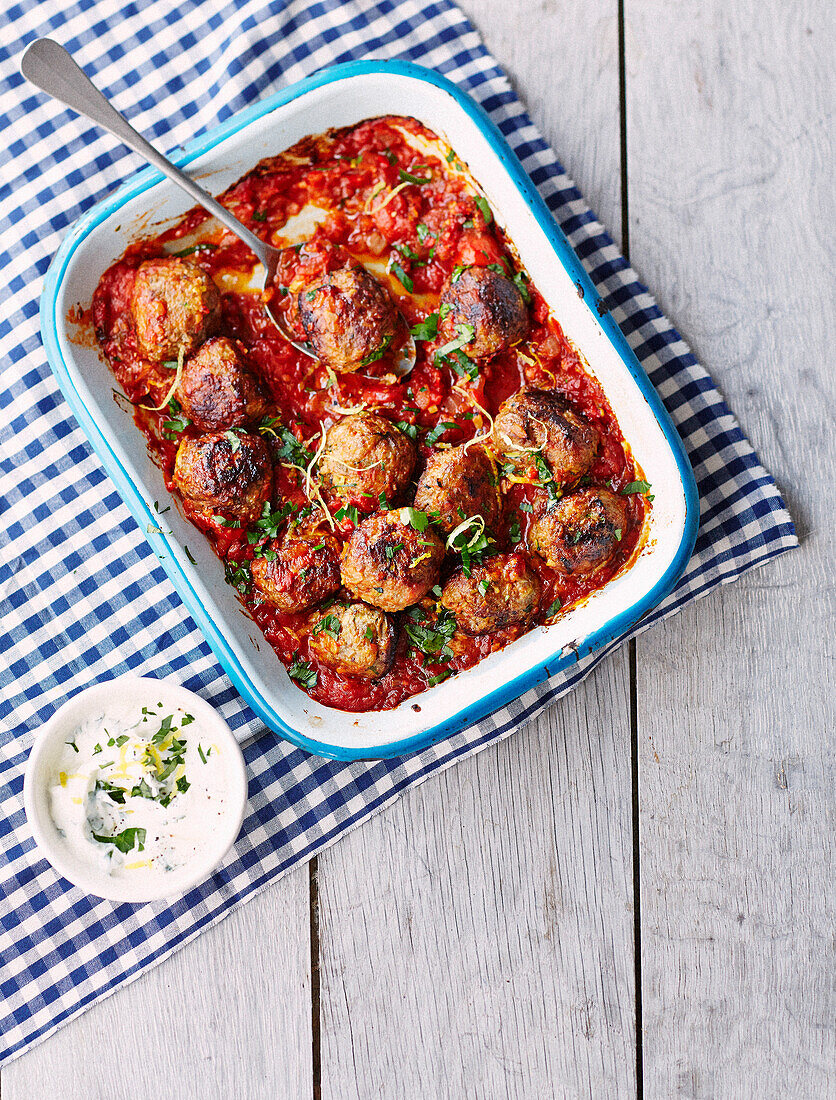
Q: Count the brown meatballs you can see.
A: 13